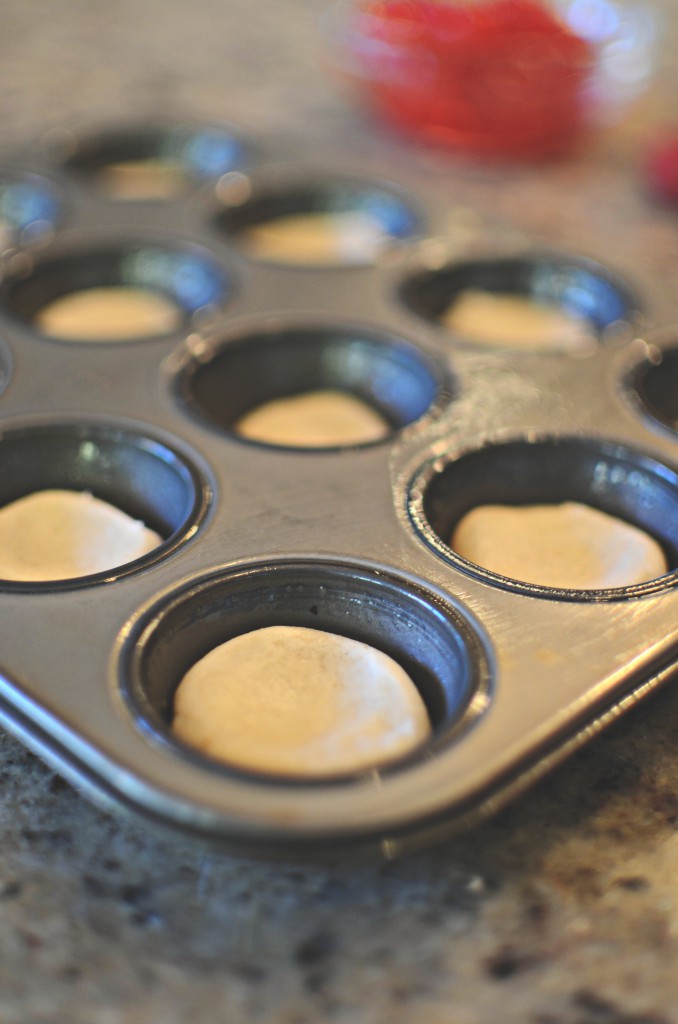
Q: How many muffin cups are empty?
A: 0